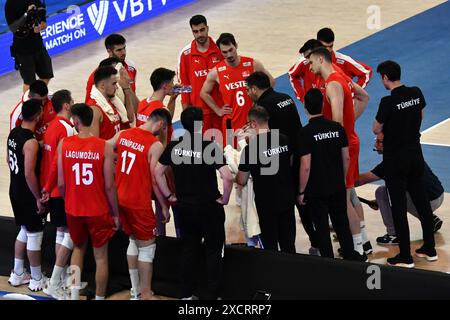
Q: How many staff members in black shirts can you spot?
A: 5